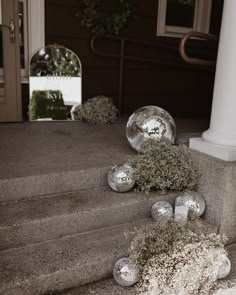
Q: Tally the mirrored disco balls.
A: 6